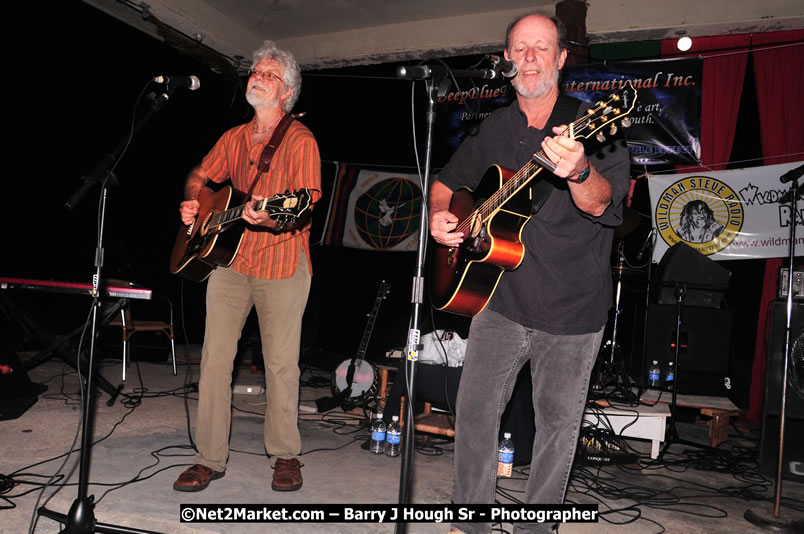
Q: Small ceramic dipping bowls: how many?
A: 0